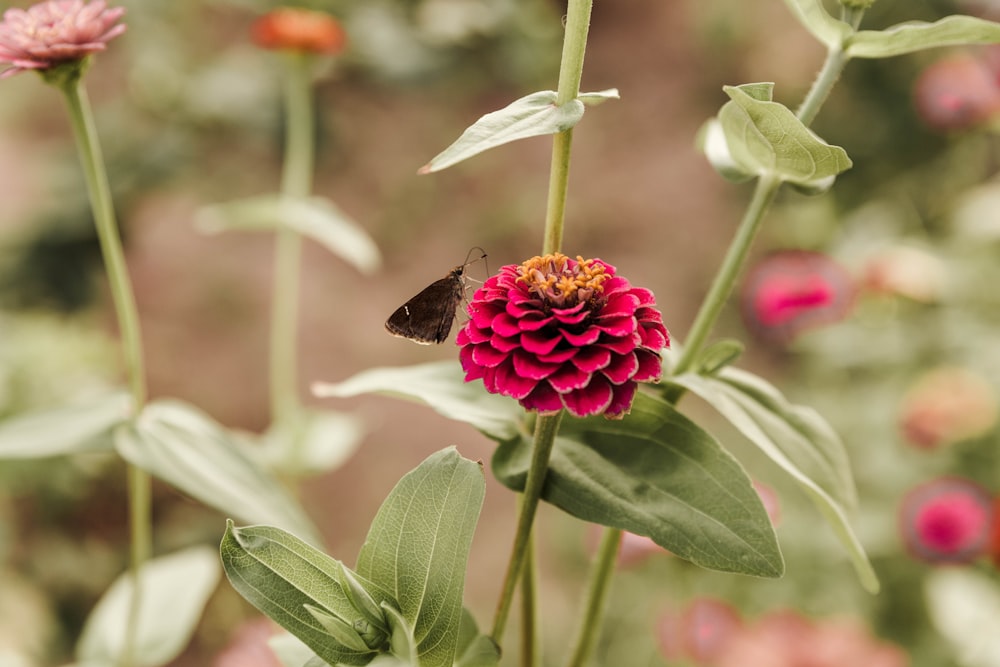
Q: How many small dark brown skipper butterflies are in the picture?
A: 1